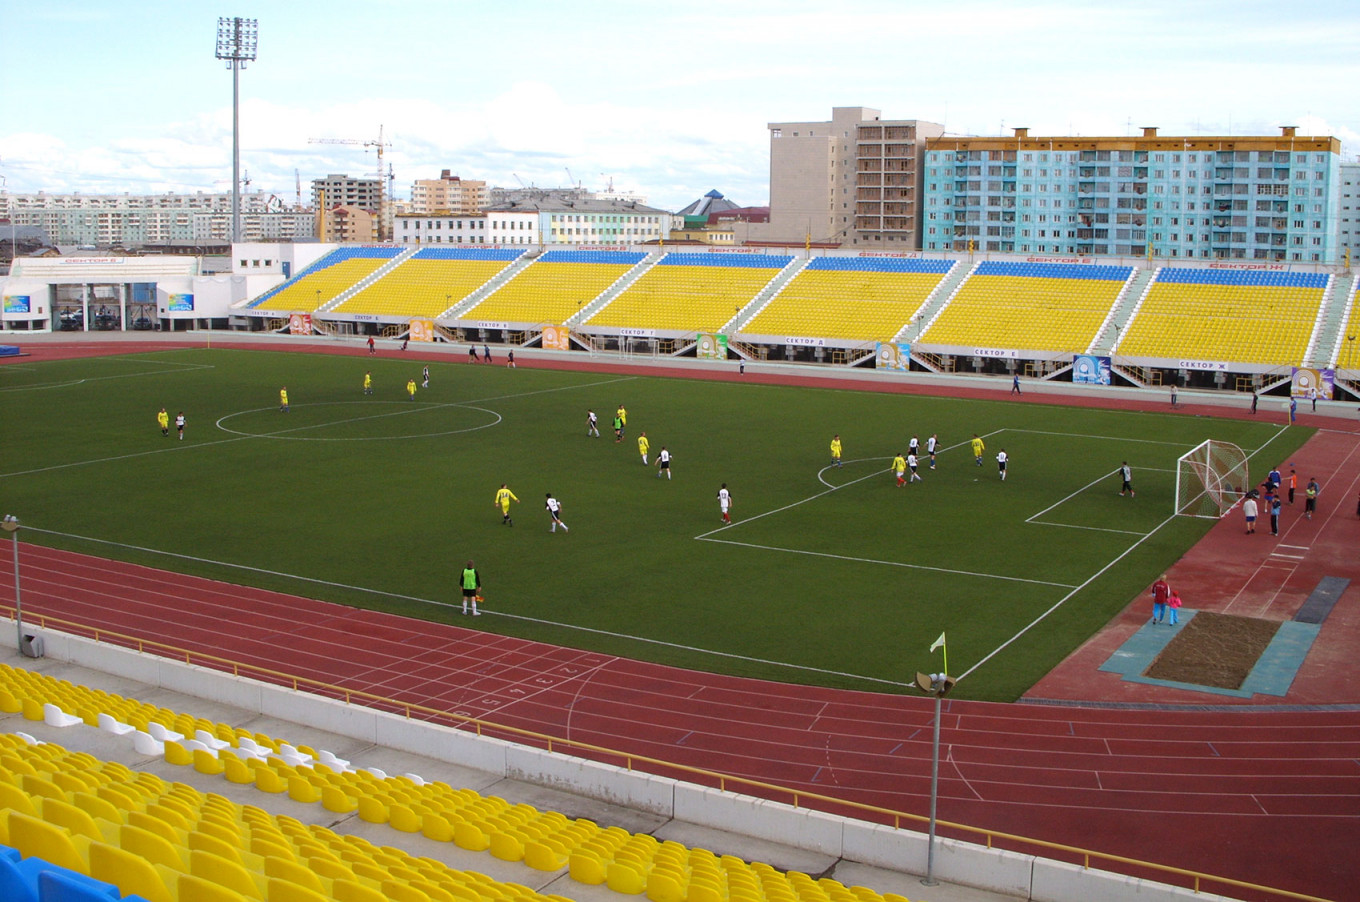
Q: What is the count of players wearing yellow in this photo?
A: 10